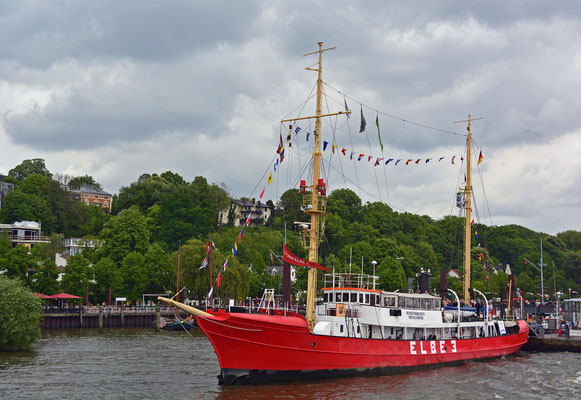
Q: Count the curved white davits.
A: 2